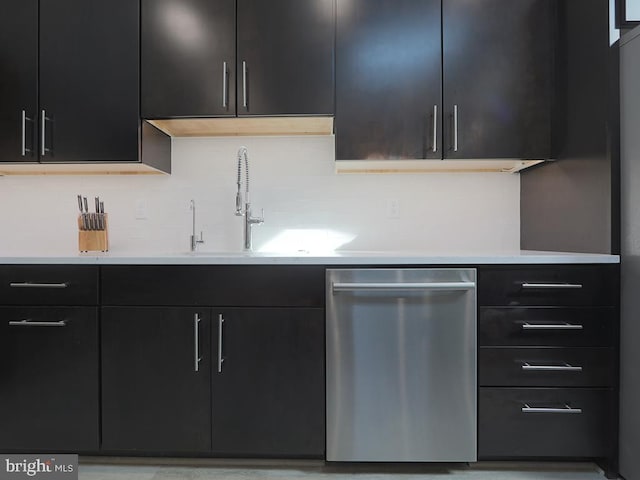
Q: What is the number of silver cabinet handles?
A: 14